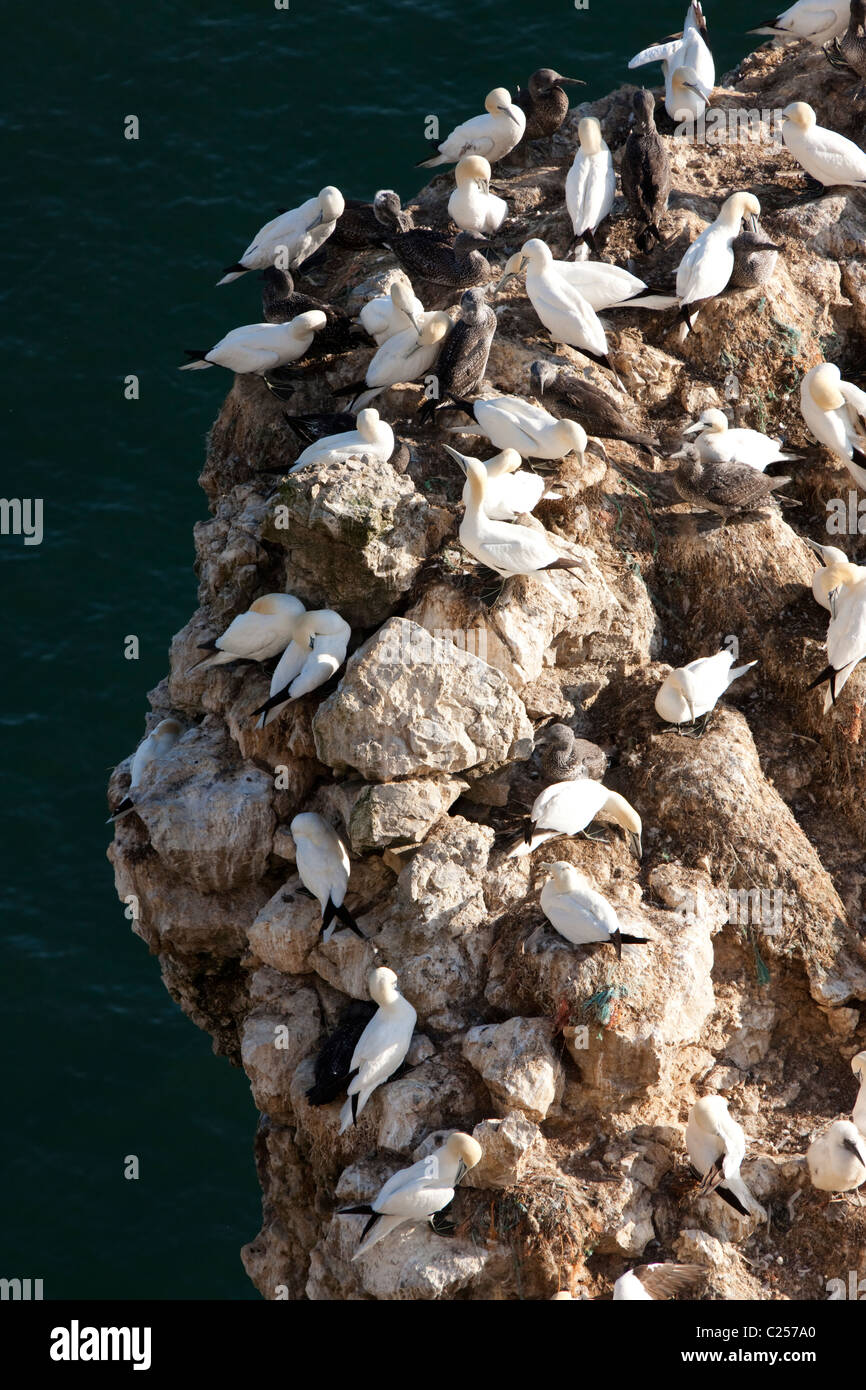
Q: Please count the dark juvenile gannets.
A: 13